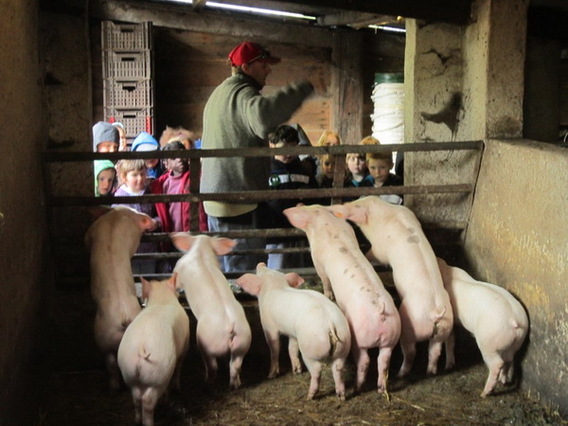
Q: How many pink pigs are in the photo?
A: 7